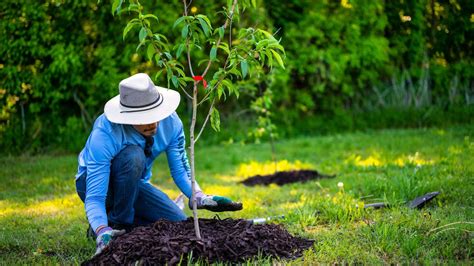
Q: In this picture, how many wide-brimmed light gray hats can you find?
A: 1